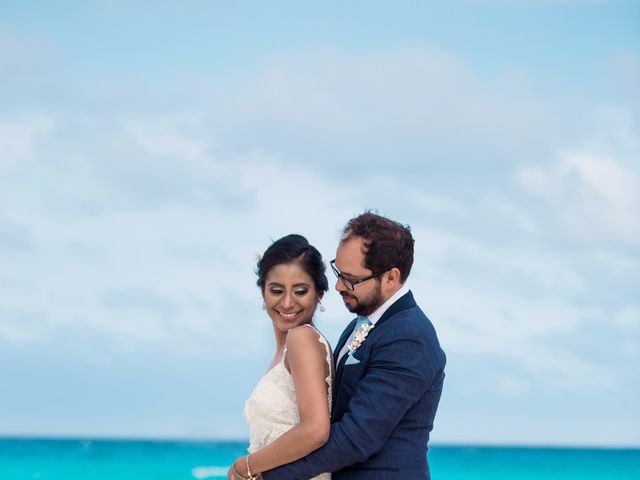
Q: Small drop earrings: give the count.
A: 2